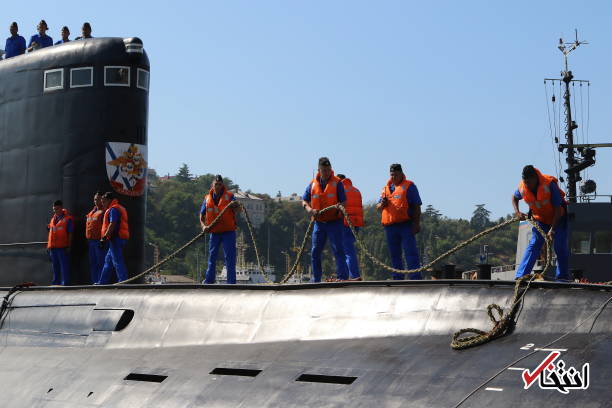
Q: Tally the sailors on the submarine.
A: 12